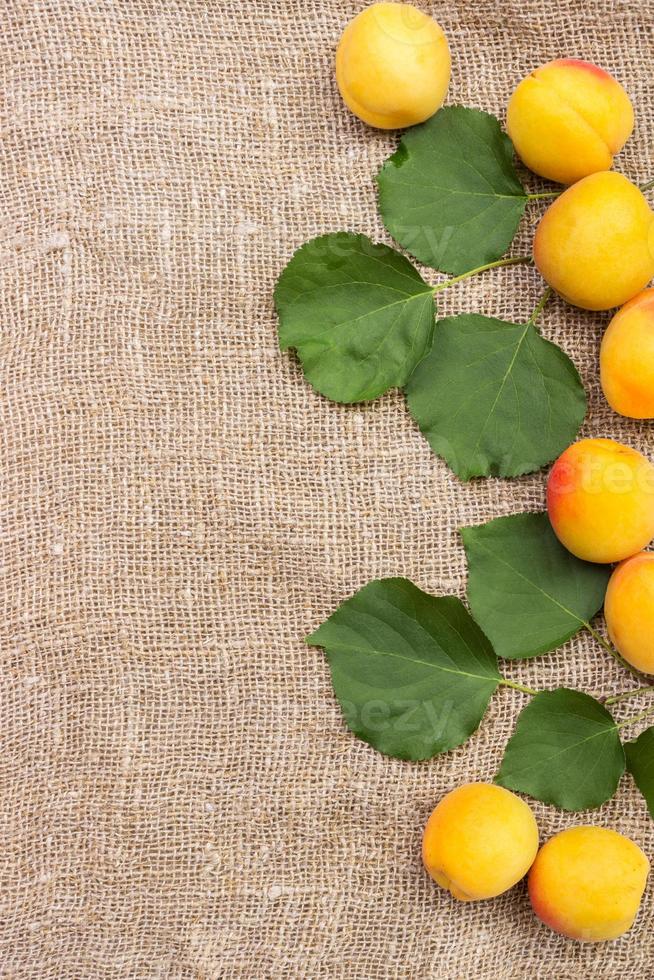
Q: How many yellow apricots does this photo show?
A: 8